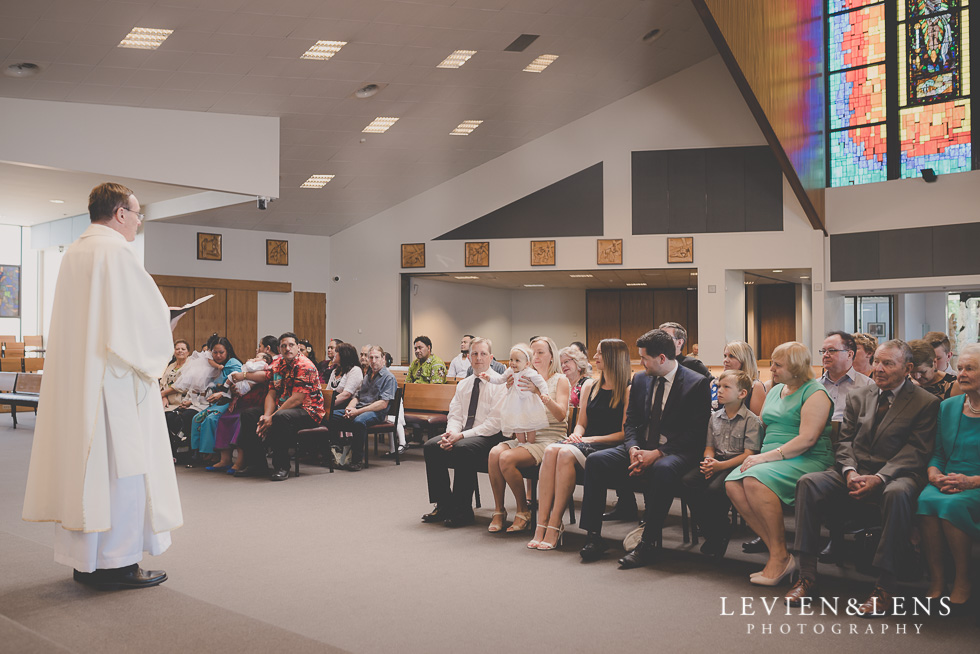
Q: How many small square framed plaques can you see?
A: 7